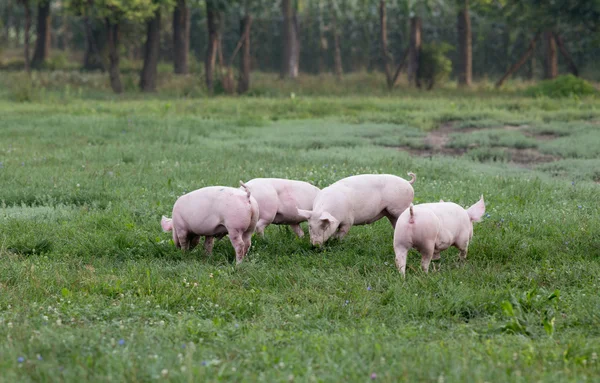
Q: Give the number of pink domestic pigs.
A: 4